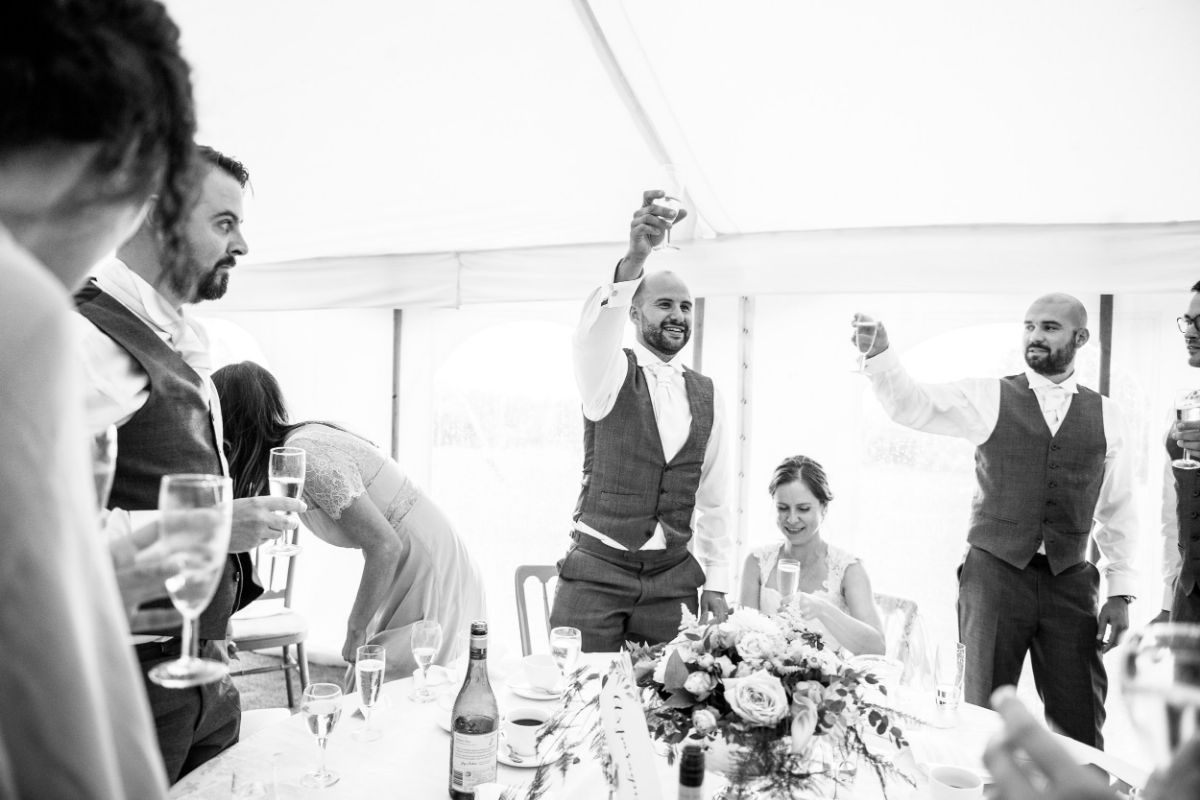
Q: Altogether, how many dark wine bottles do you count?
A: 2